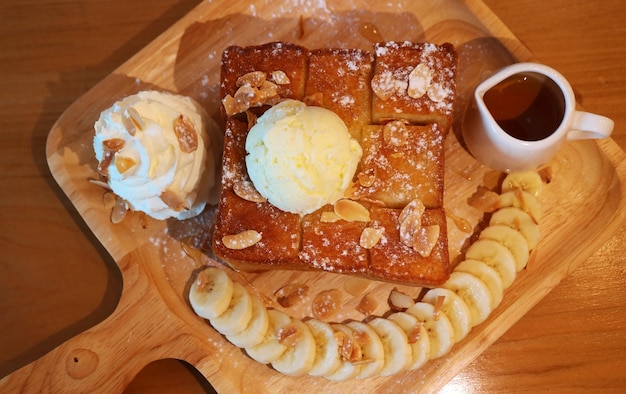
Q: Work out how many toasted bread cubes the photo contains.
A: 9